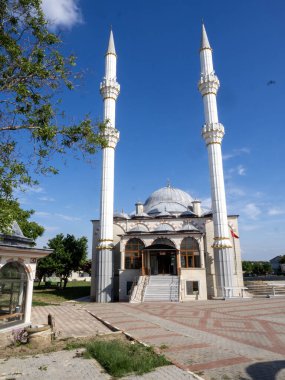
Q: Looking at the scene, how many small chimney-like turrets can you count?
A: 2